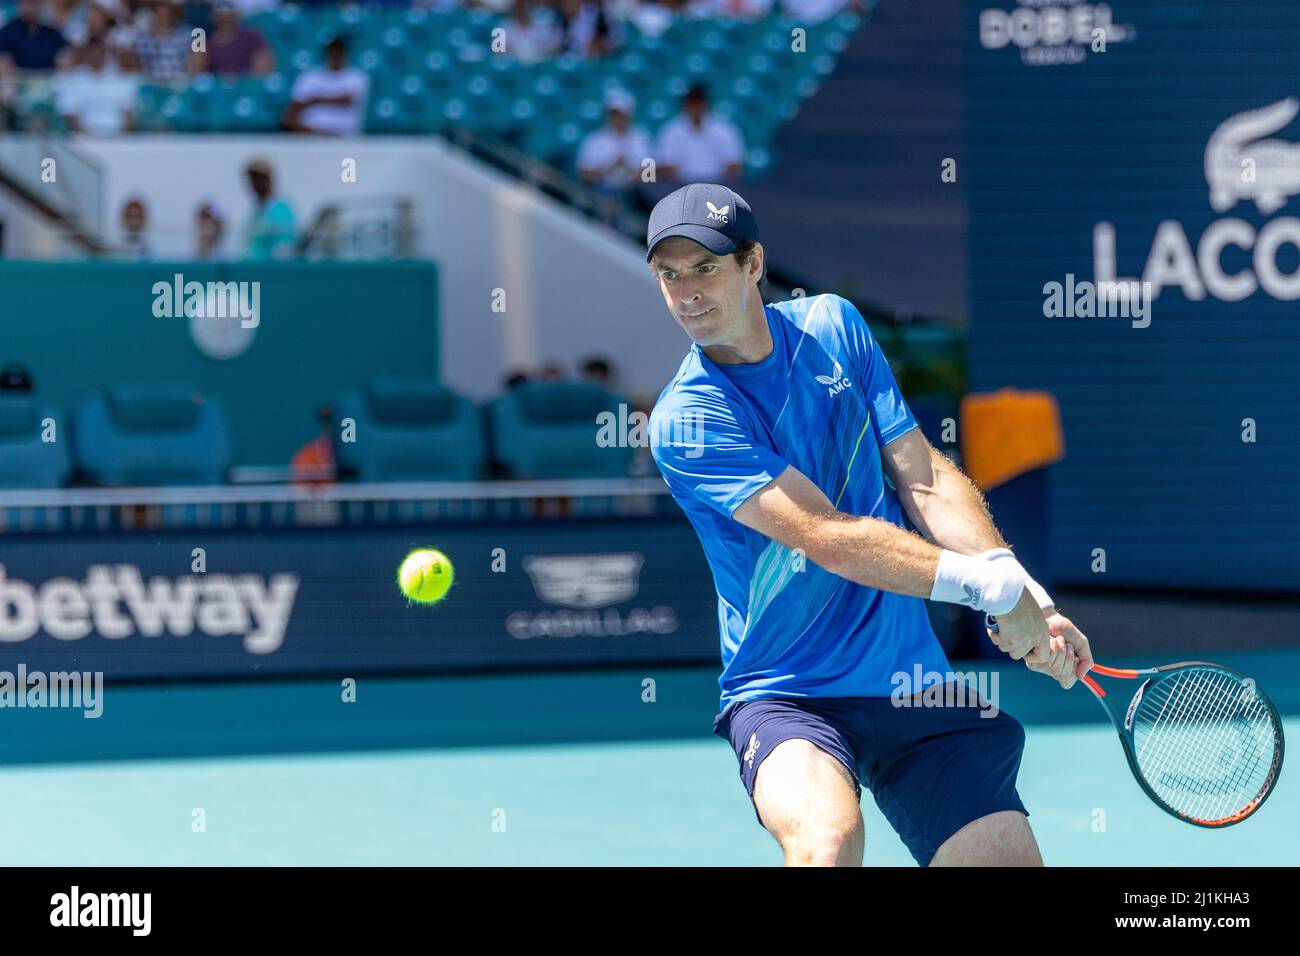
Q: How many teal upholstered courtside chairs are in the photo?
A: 4